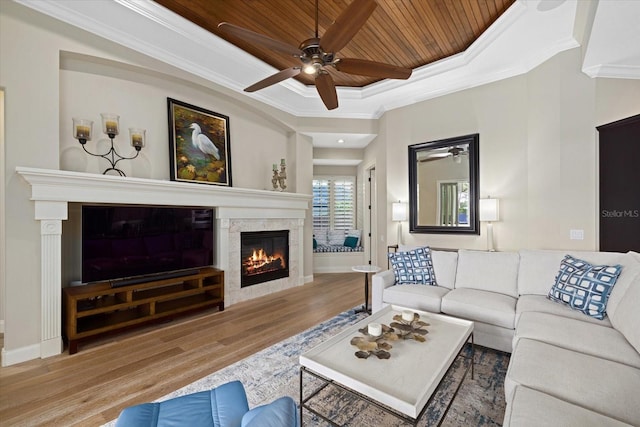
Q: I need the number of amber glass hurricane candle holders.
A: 3